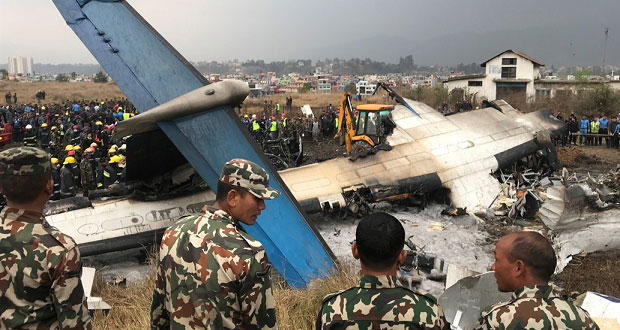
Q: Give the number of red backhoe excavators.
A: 0